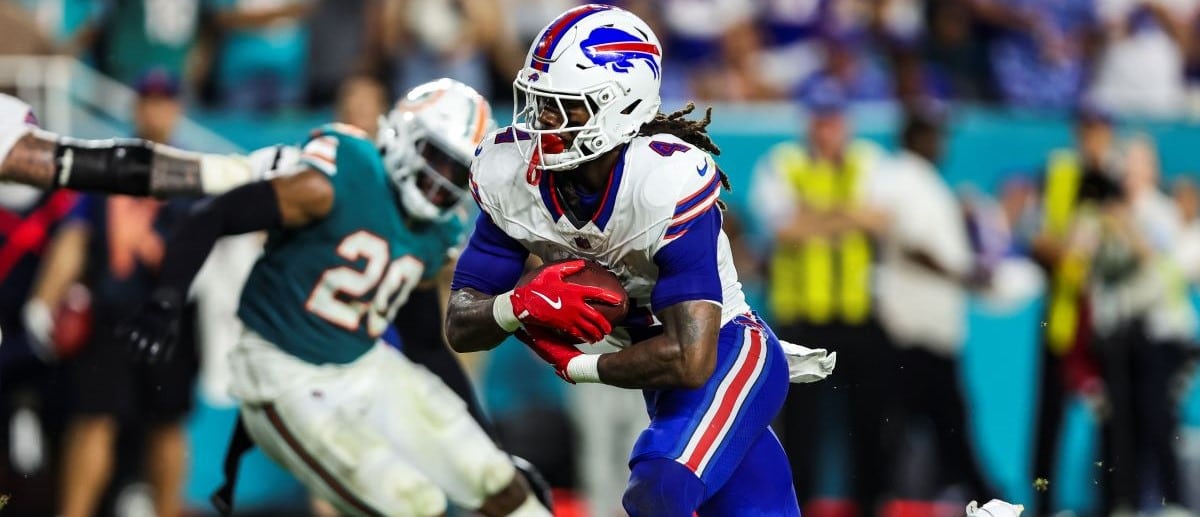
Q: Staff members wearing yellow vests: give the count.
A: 2